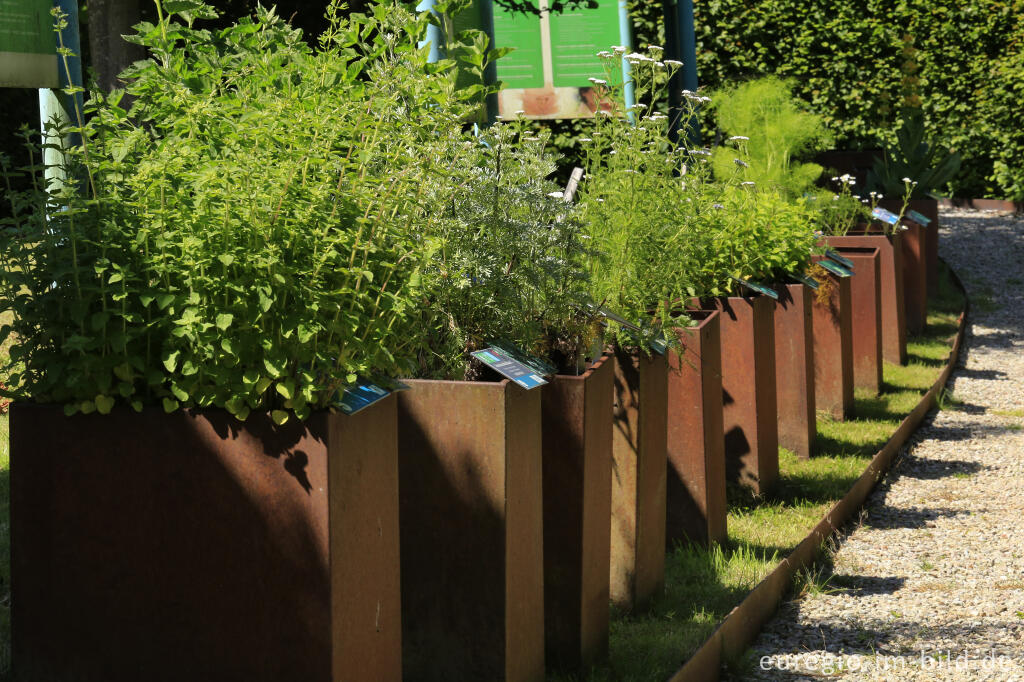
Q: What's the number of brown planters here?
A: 12